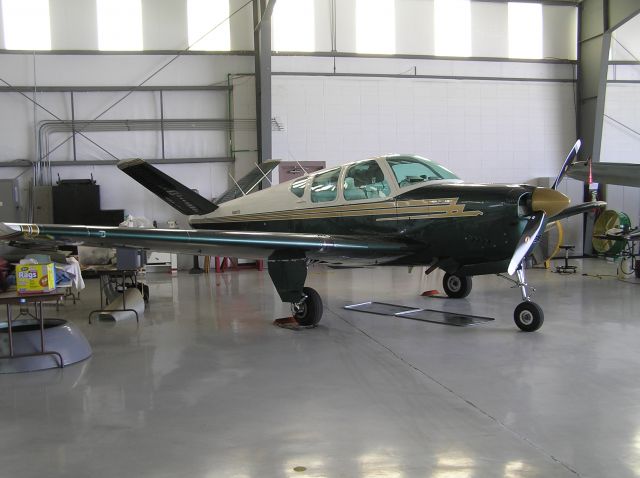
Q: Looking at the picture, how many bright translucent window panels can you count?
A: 7